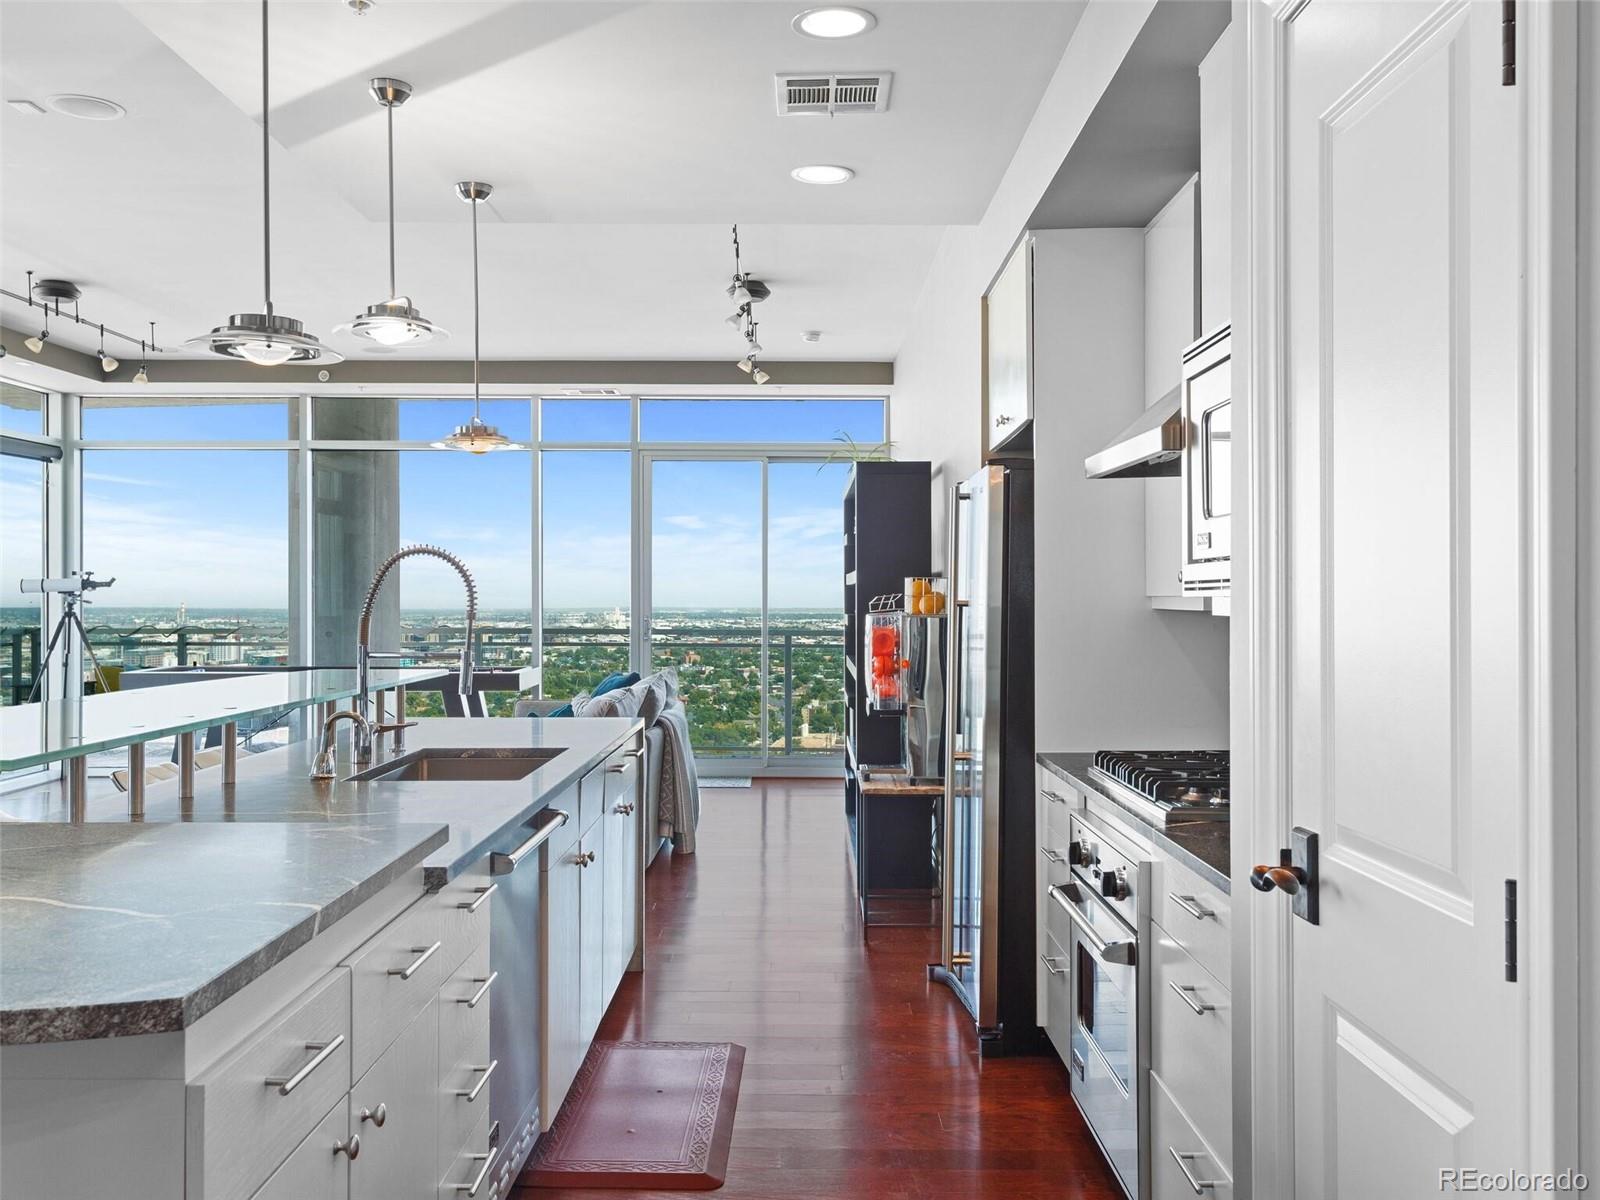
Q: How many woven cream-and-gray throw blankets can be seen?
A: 1